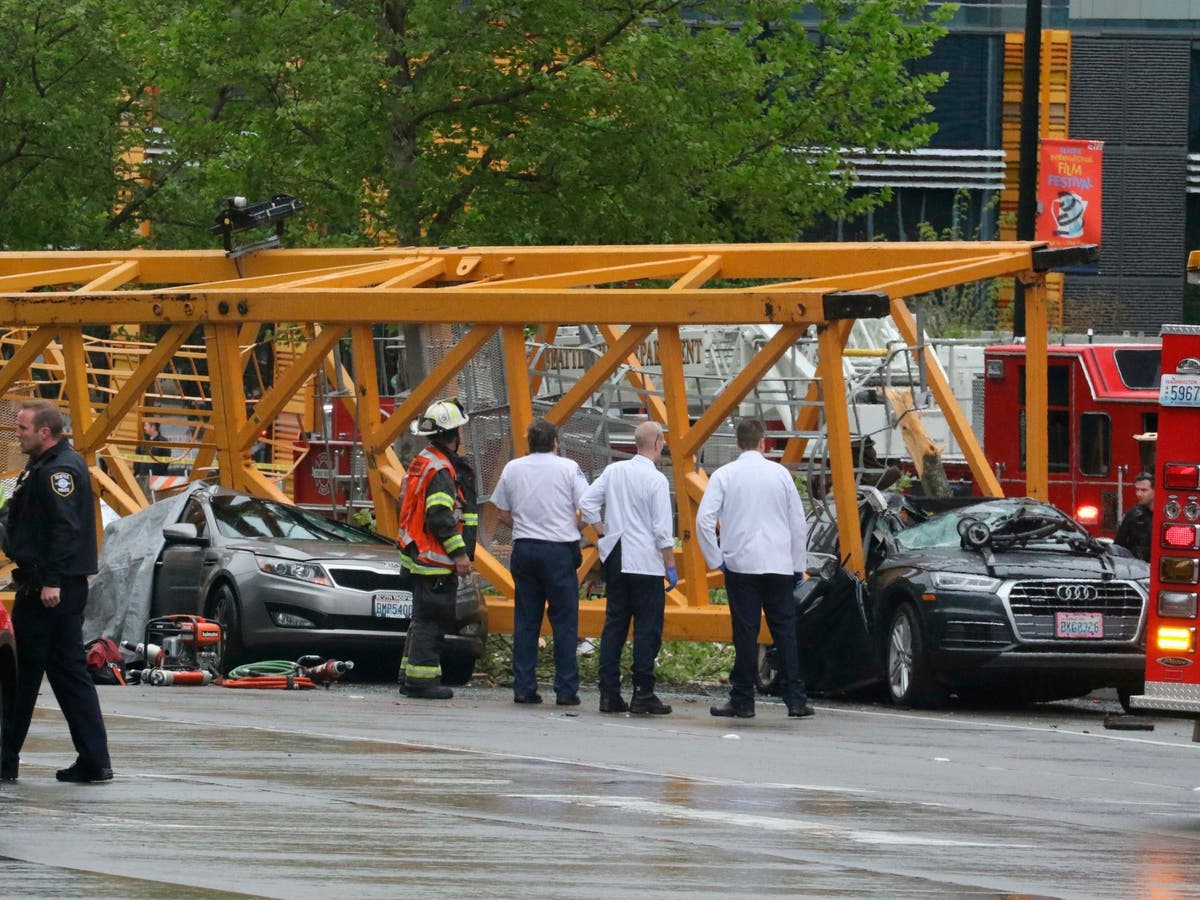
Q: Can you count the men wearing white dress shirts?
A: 3